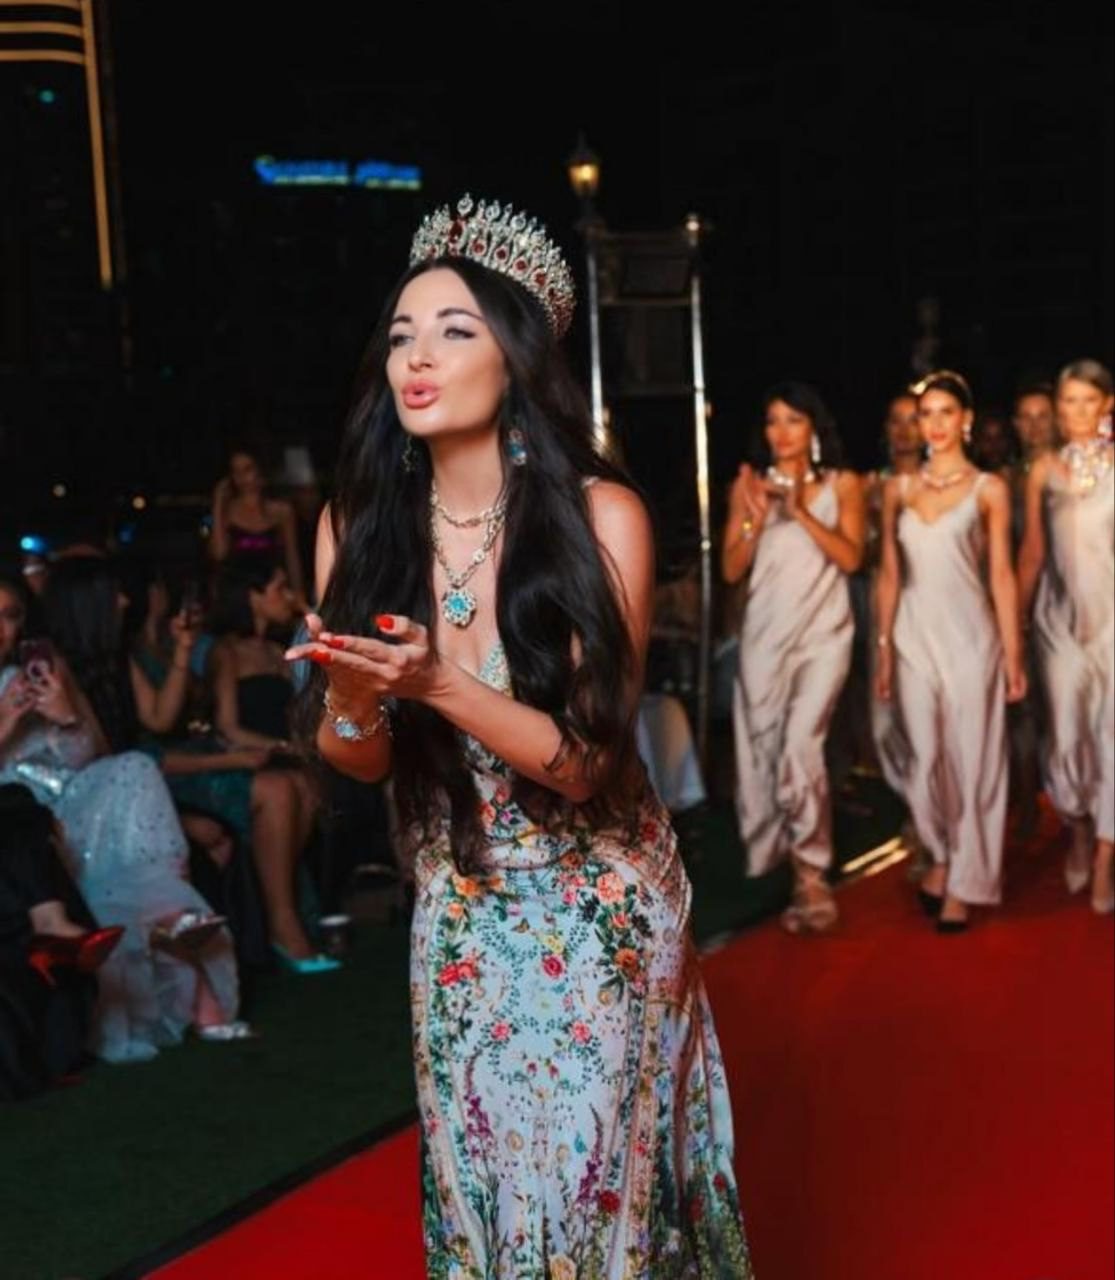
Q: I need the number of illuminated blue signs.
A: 1